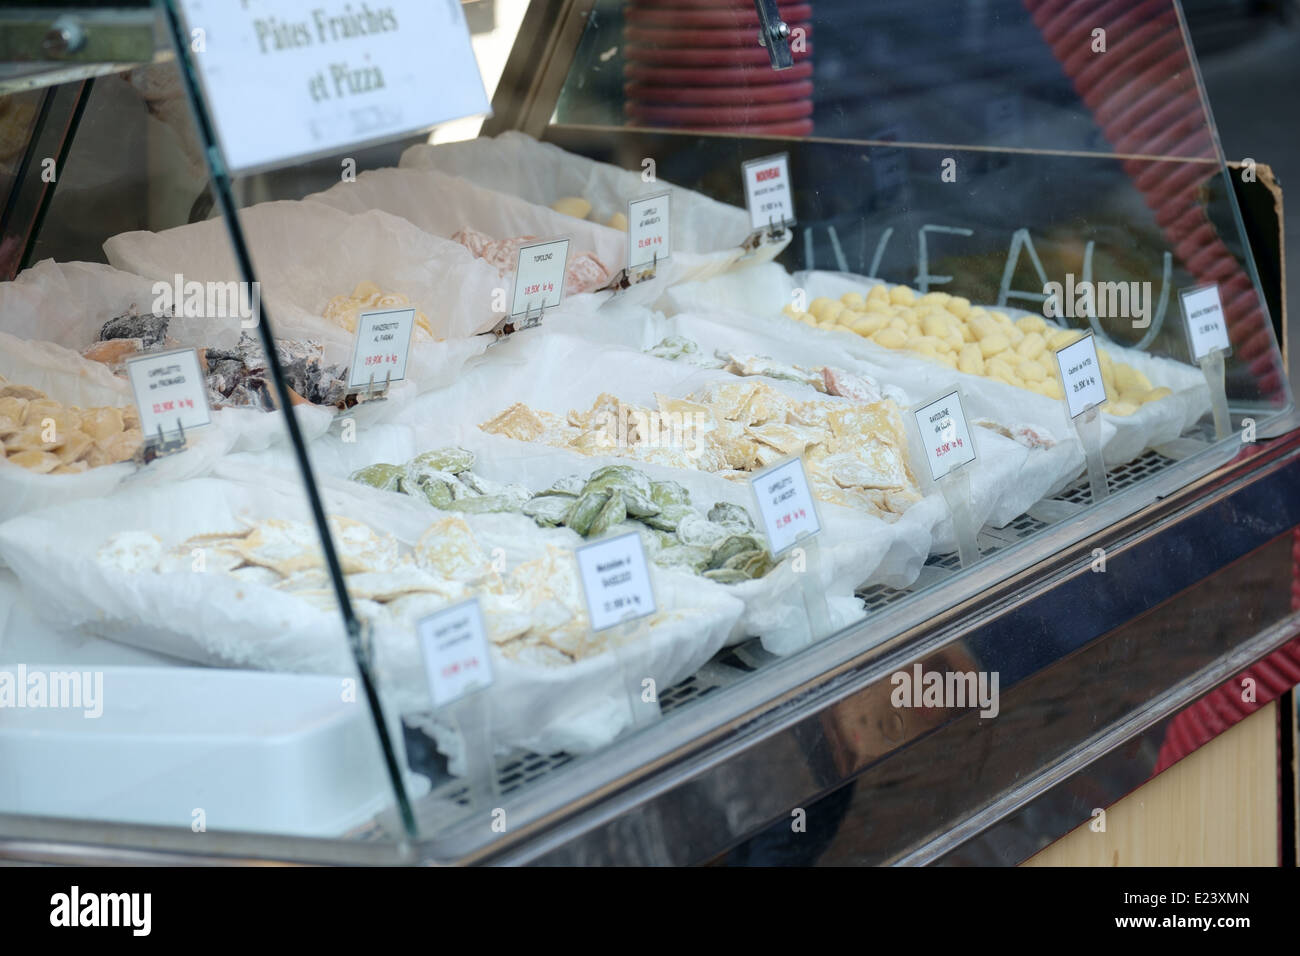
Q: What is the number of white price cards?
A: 11